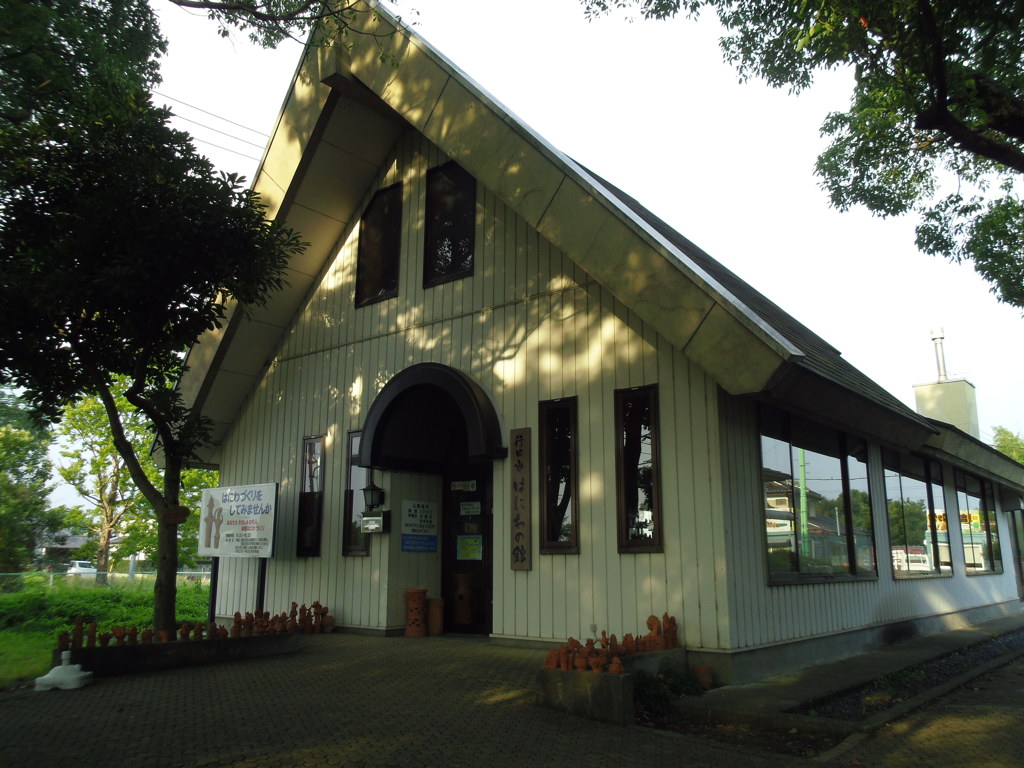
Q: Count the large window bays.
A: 3